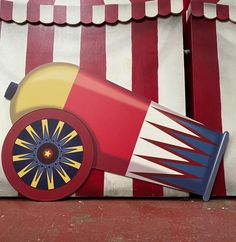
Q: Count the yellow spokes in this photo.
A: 12